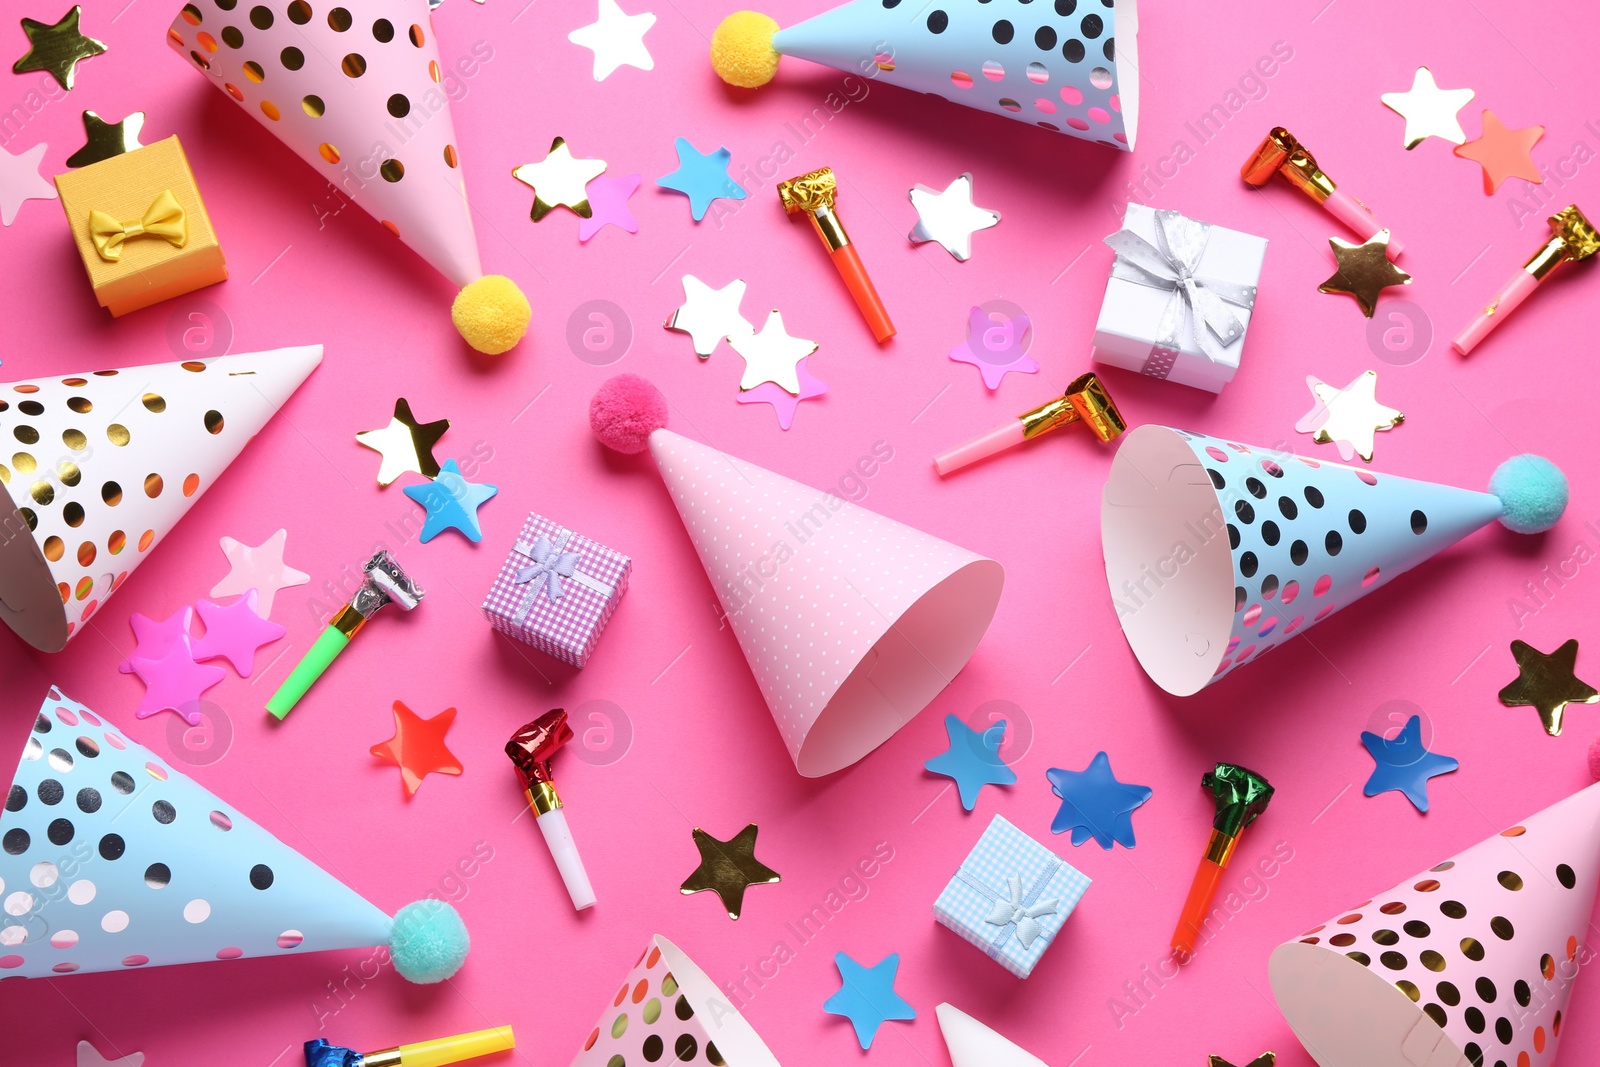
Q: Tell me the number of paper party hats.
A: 9